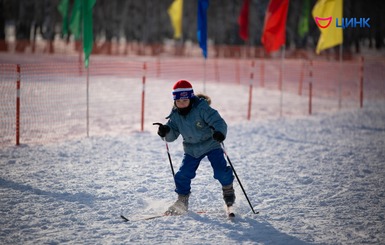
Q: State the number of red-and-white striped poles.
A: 5